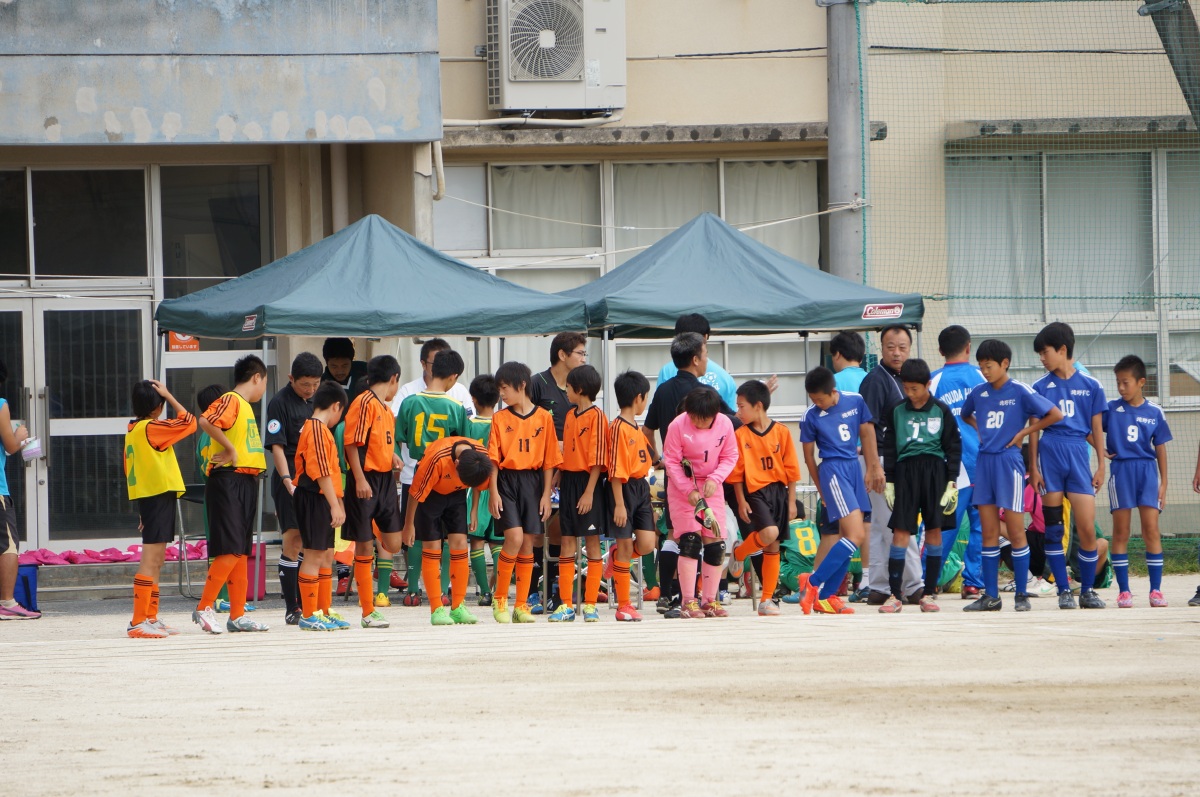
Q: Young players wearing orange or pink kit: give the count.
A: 10